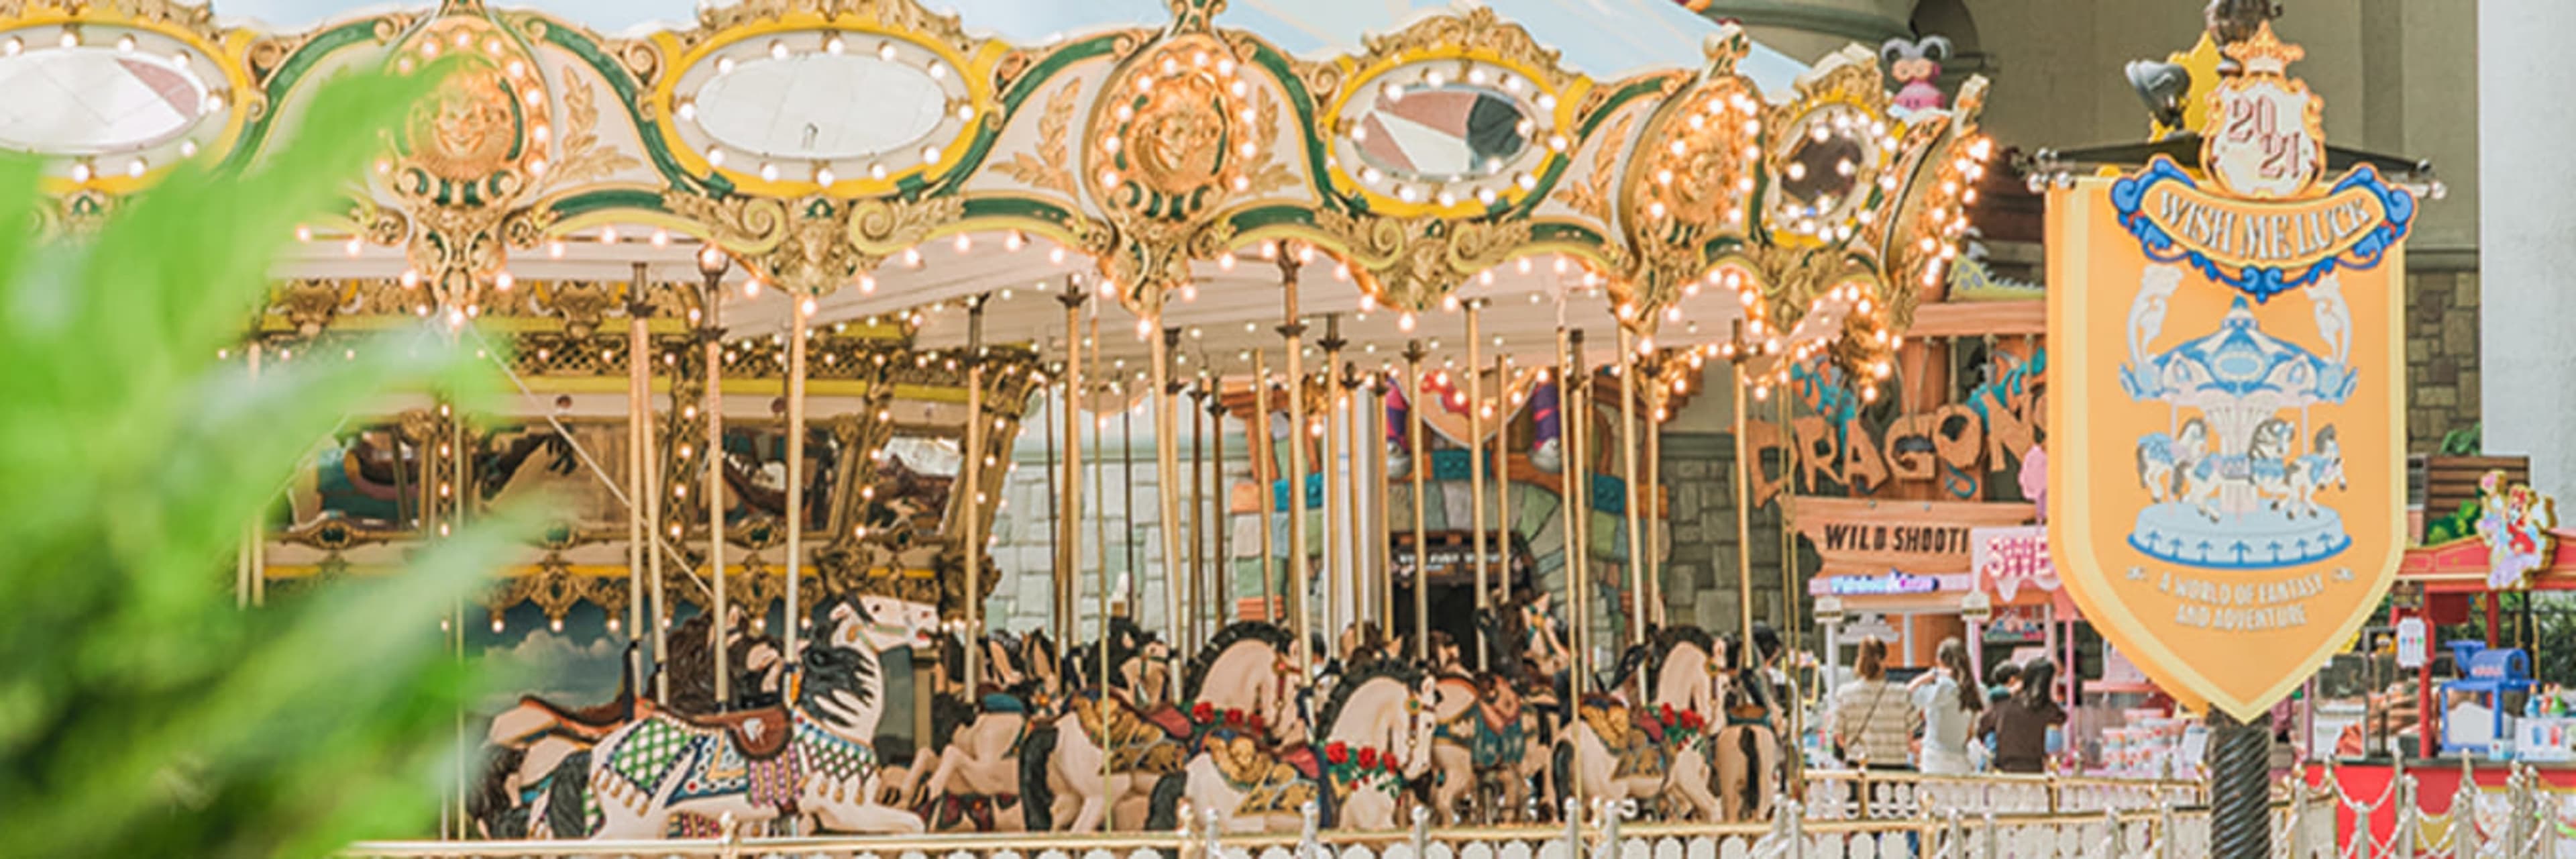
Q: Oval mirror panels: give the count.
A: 4